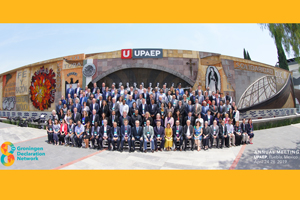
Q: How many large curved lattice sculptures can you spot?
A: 1